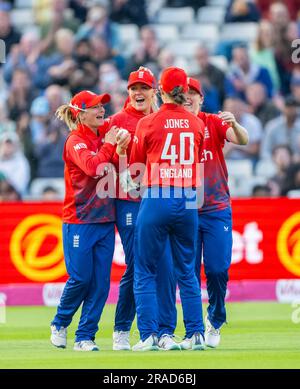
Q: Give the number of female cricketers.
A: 4